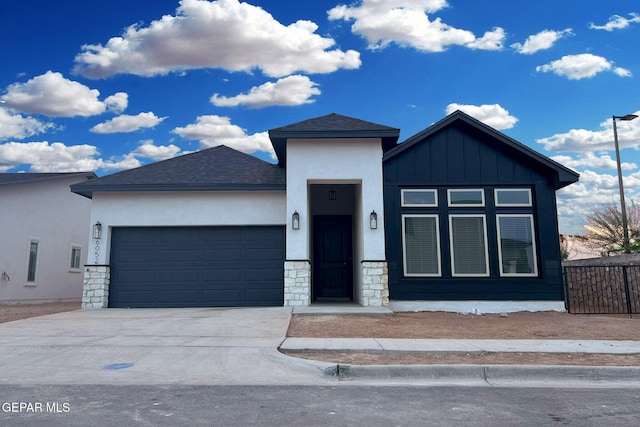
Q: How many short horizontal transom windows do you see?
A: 3